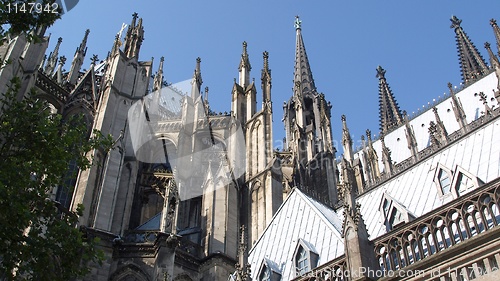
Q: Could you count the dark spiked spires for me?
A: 2